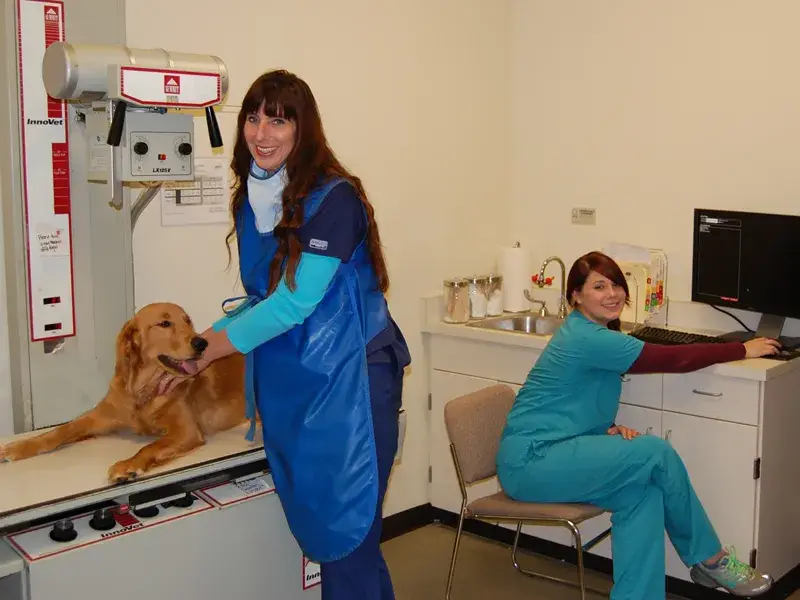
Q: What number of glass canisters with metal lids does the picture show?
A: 3